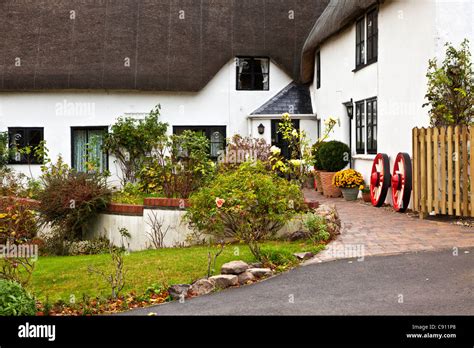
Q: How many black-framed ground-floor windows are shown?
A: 4